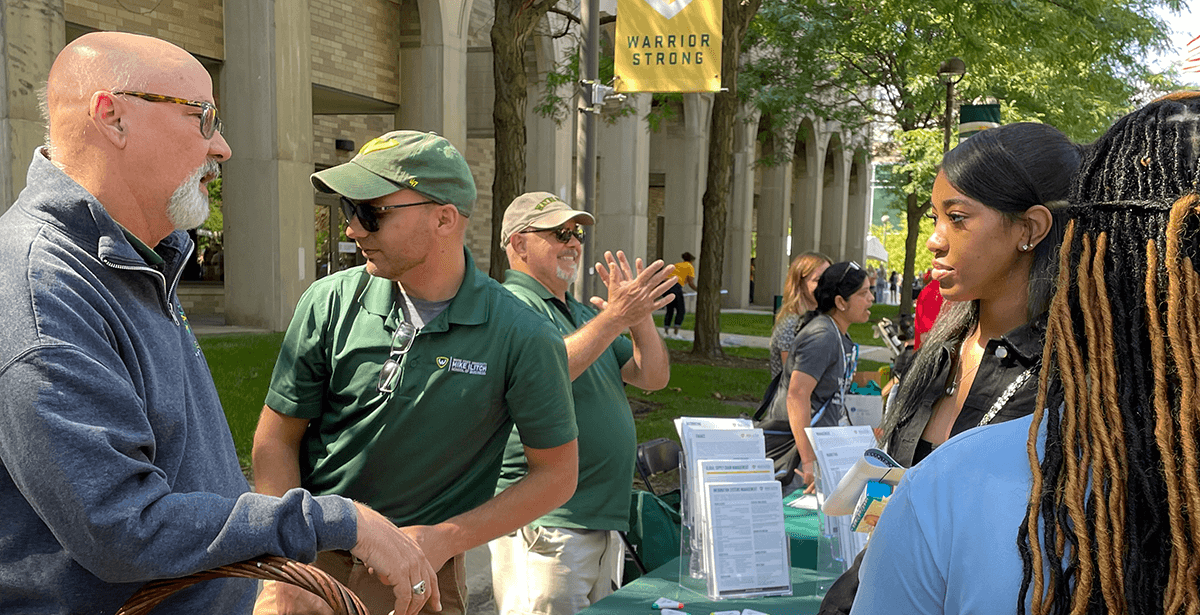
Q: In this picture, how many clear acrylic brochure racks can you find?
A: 2